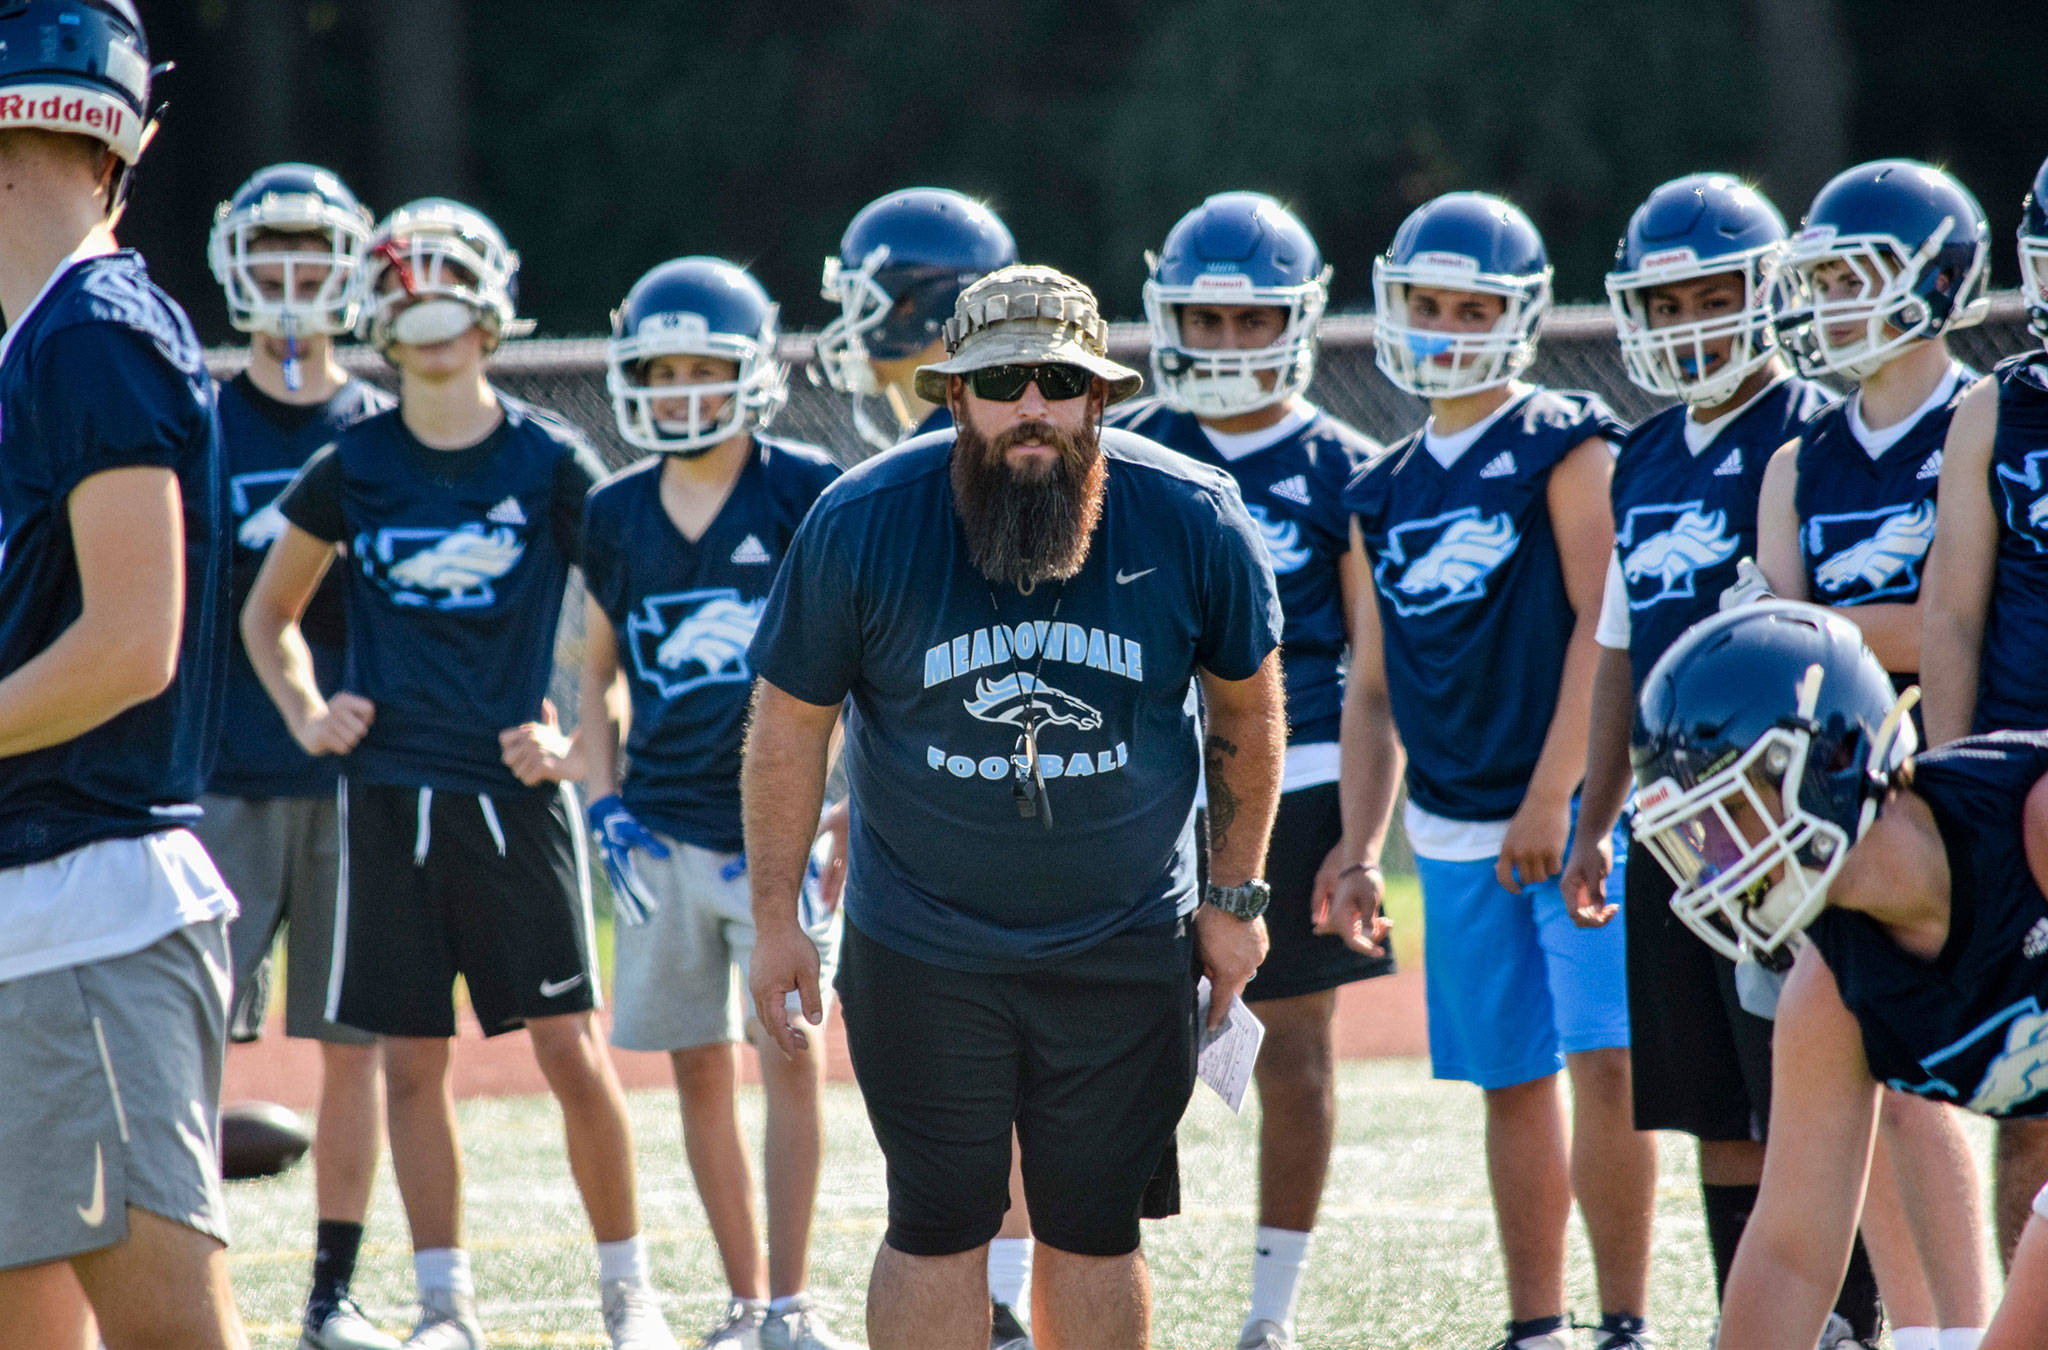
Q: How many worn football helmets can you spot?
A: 11